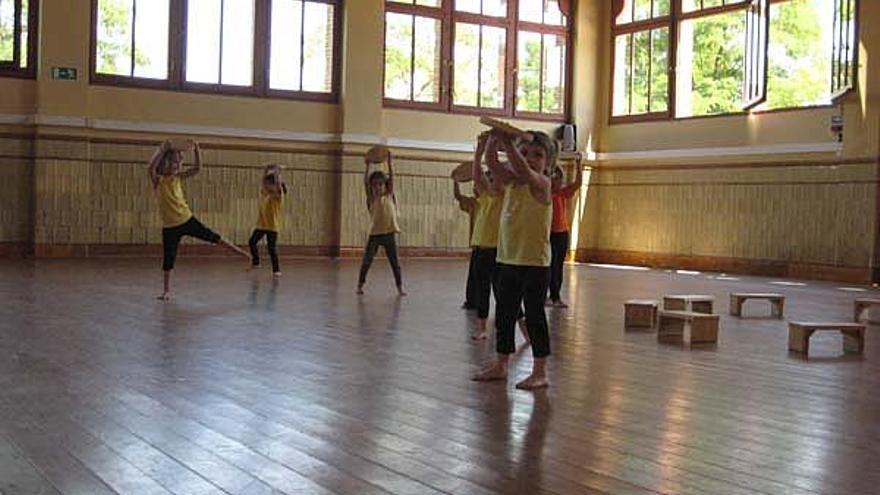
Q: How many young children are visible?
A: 7